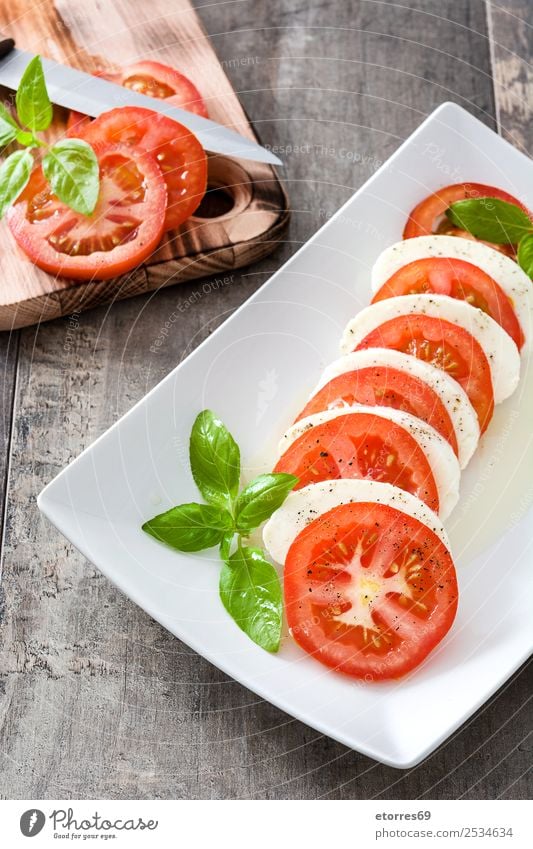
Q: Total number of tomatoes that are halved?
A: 0